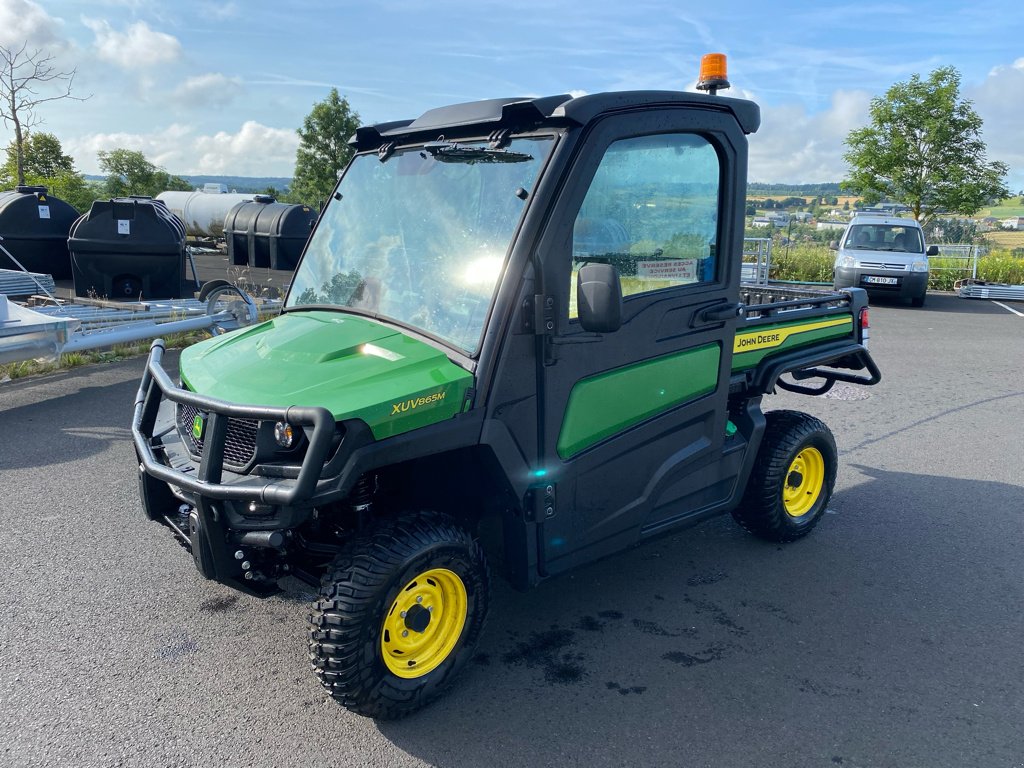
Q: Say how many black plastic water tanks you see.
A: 3